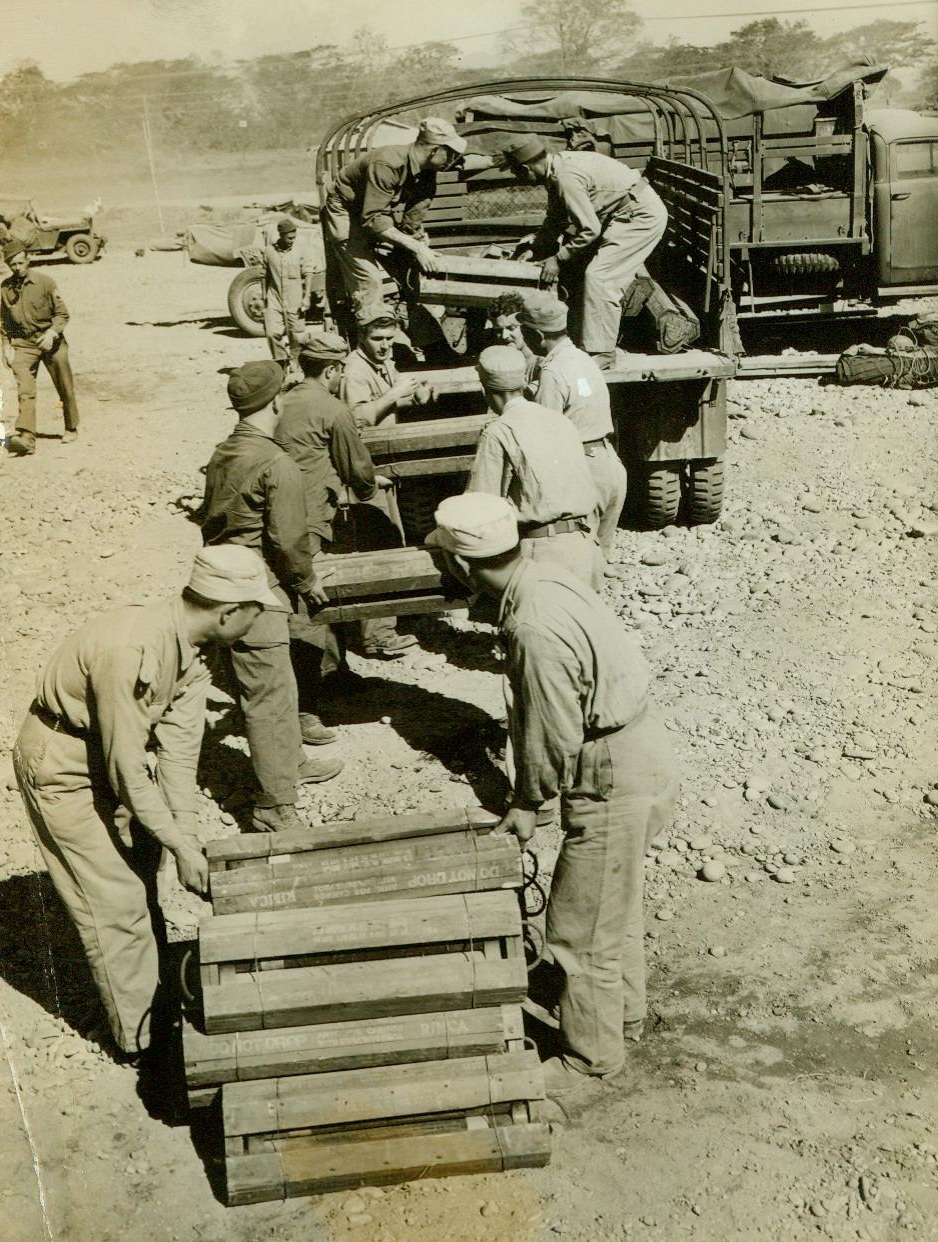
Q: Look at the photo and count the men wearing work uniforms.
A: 12